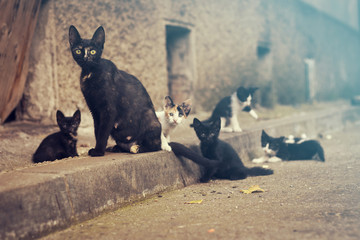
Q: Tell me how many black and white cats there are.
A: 2